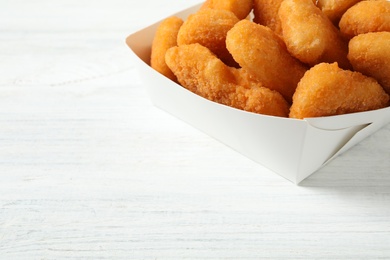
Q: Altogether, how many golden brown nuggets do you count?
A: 11